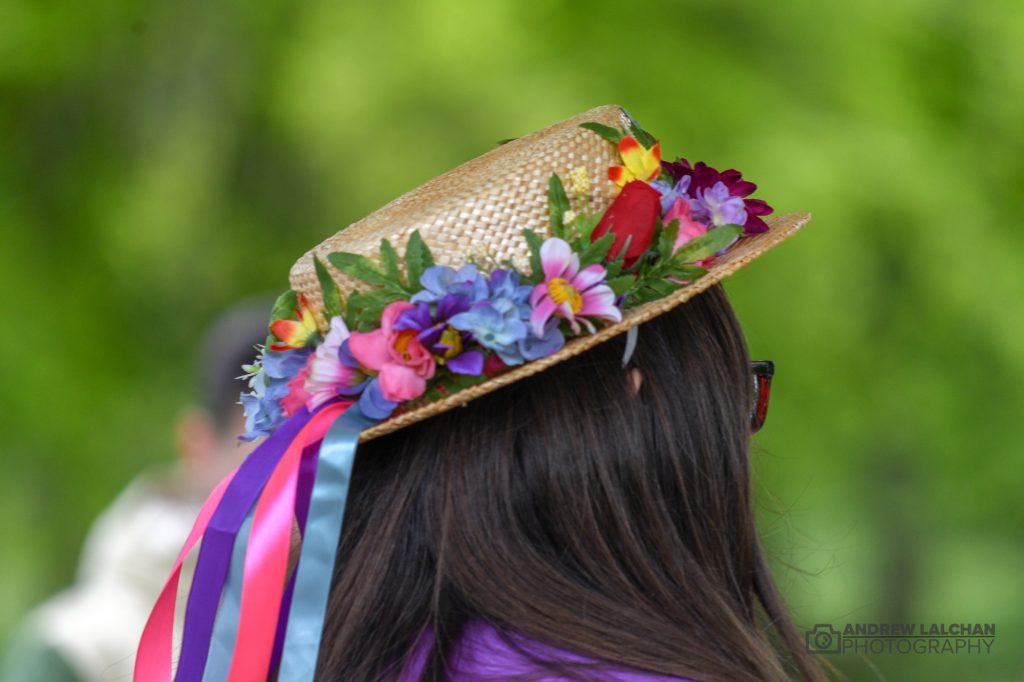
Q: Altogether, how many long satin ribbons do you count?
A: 6